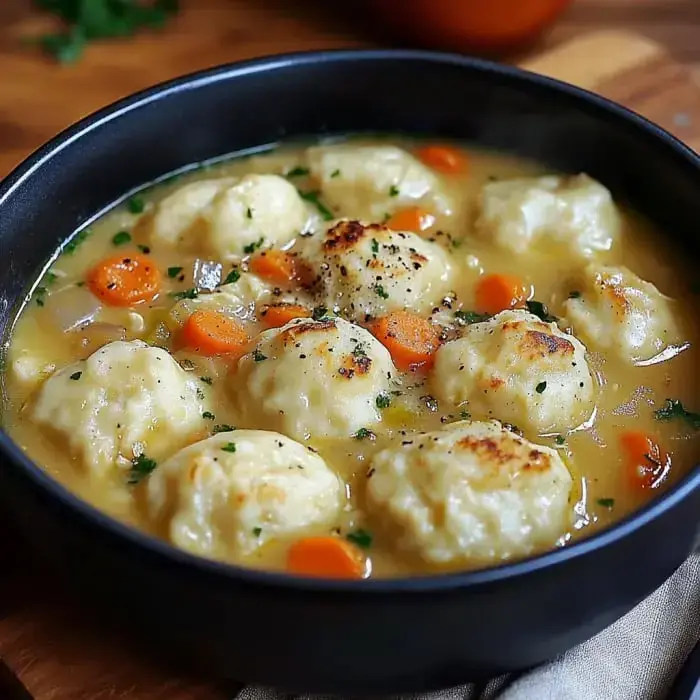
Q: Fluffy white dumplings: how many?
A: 10